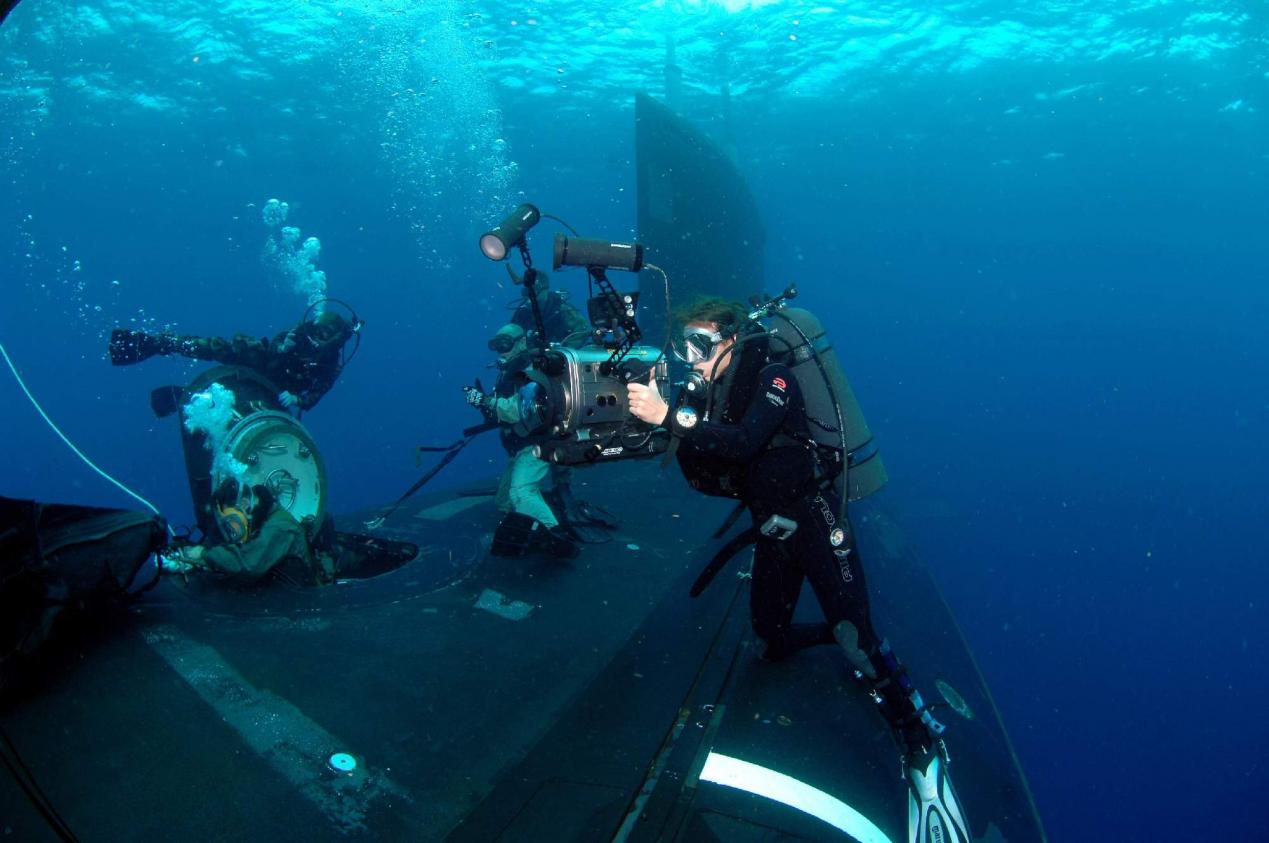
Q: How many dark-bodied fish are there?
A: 0